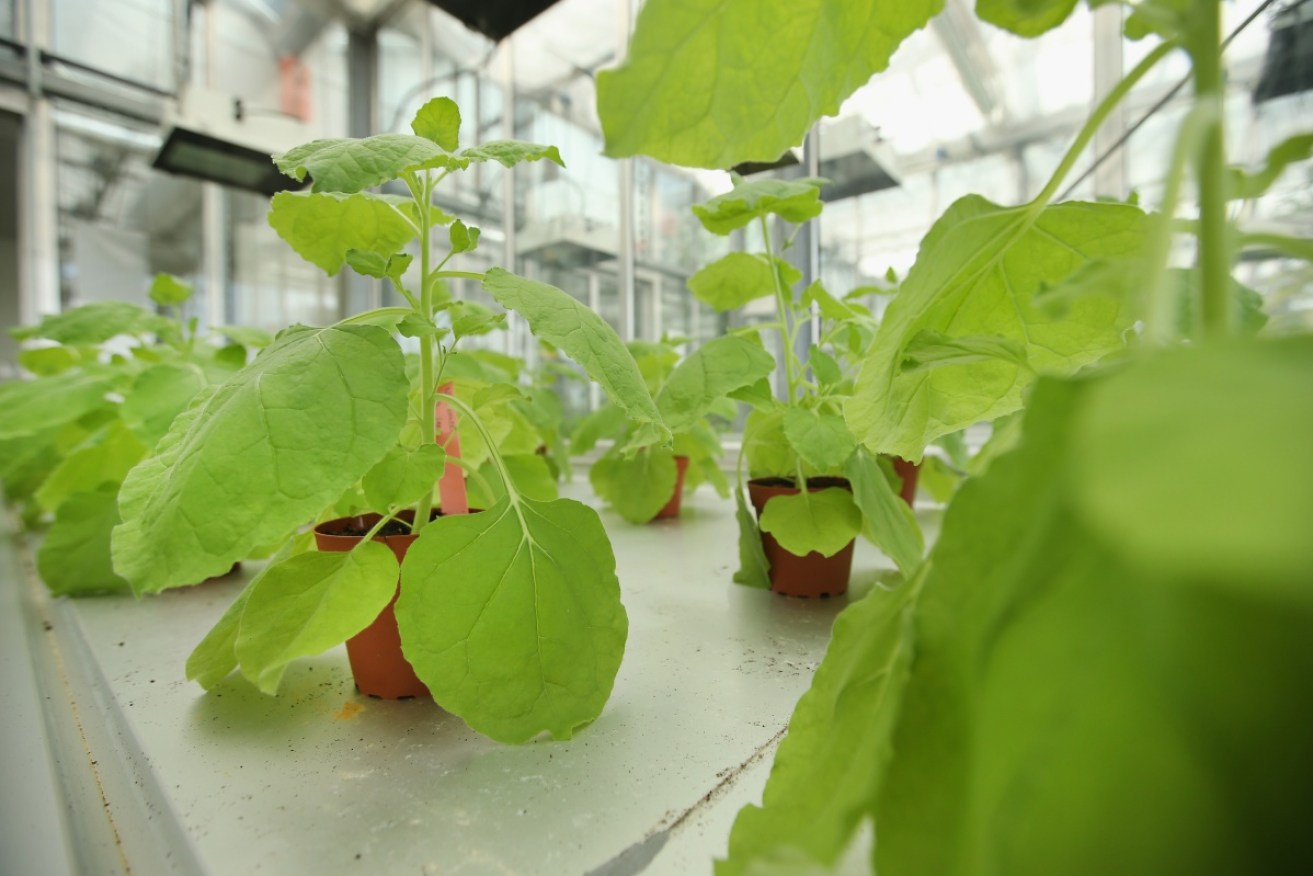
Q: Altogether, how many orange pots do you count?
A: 4